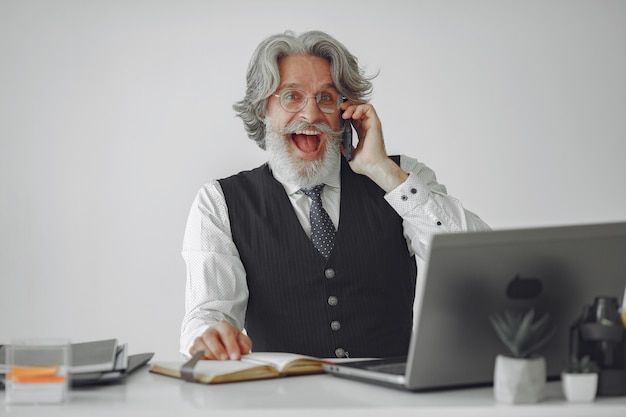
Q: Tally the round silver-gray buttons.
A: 4